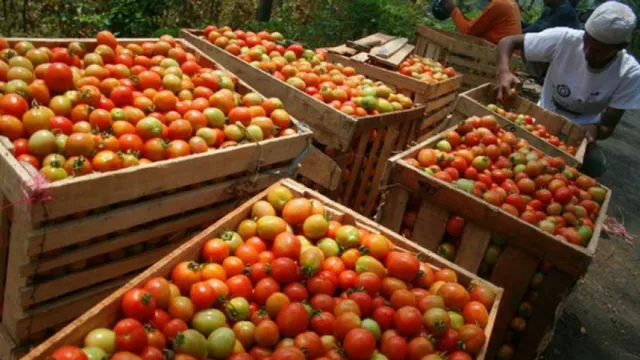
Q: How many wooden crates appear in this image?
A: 7